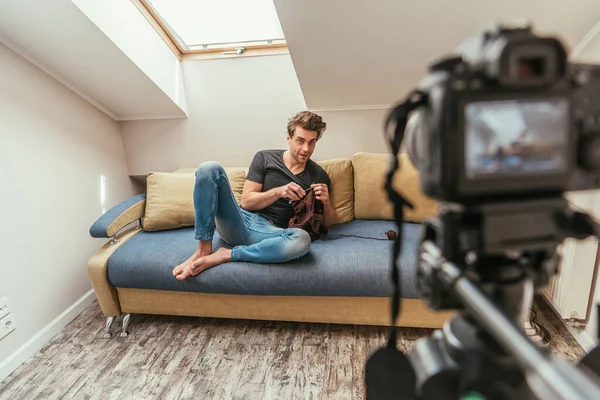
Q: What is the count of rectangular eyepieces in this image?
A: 1